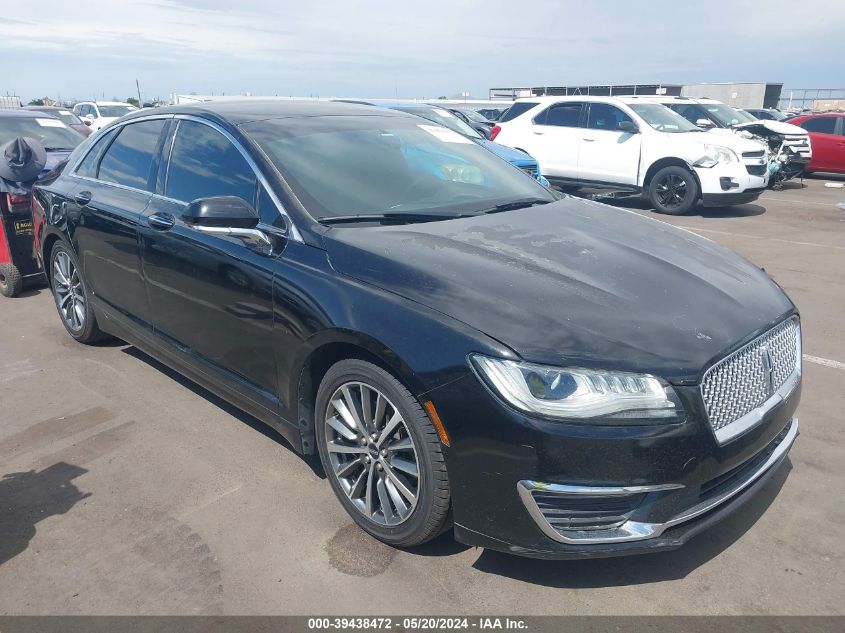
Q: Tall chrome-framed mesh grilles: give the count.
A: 1